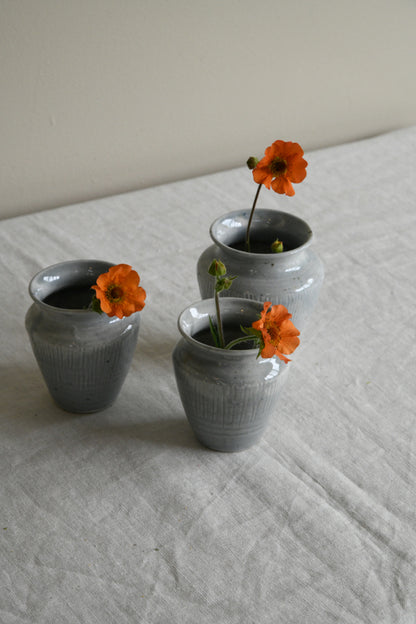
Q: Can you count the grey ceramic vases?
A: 3